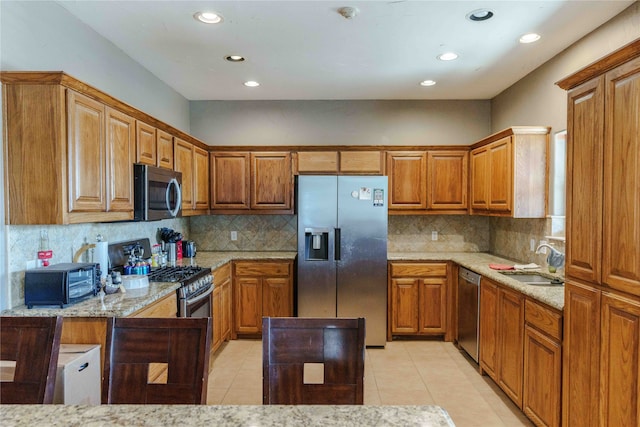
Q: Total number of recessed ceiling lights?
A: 7